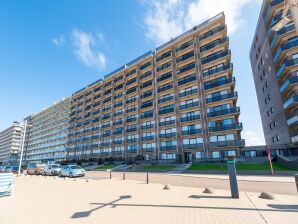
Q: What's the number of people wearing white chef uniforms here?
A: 0